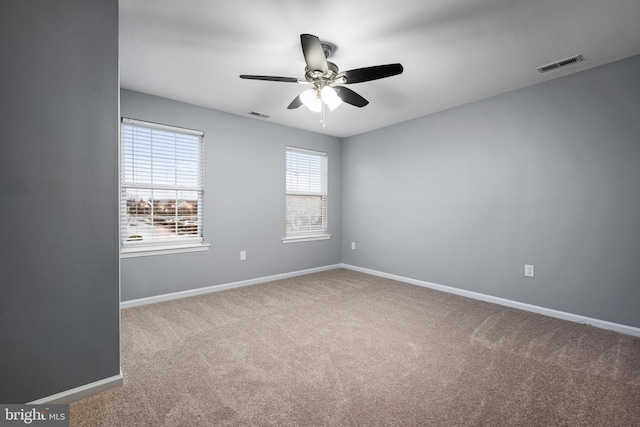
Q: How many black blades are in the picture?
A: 5